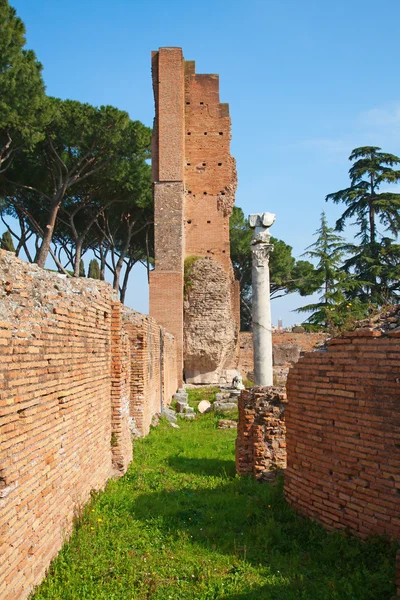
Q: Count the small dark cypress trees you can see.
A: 3